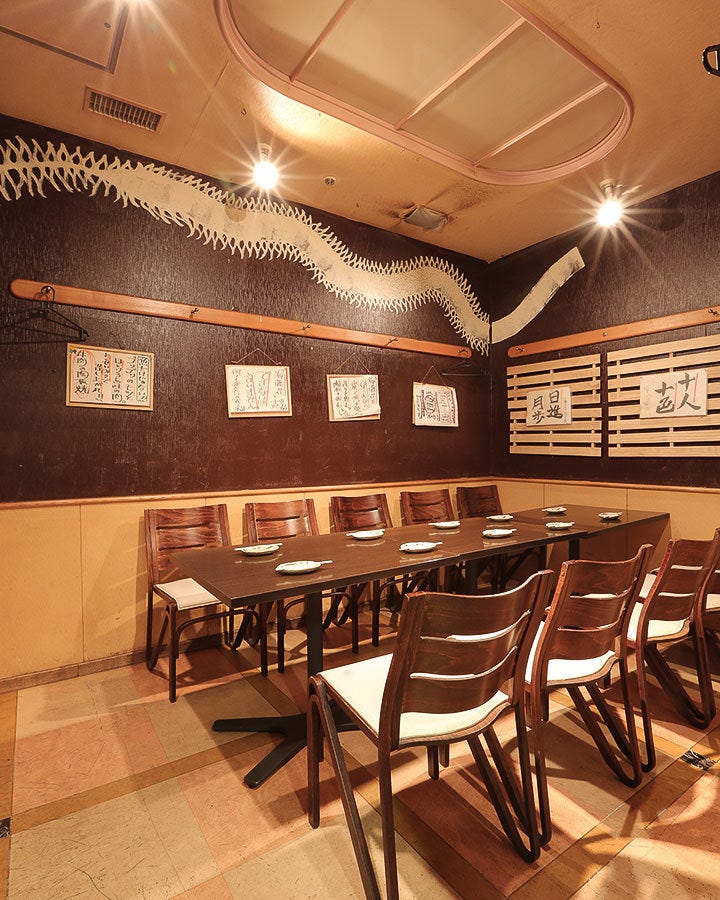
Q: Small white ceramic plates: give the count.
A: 10